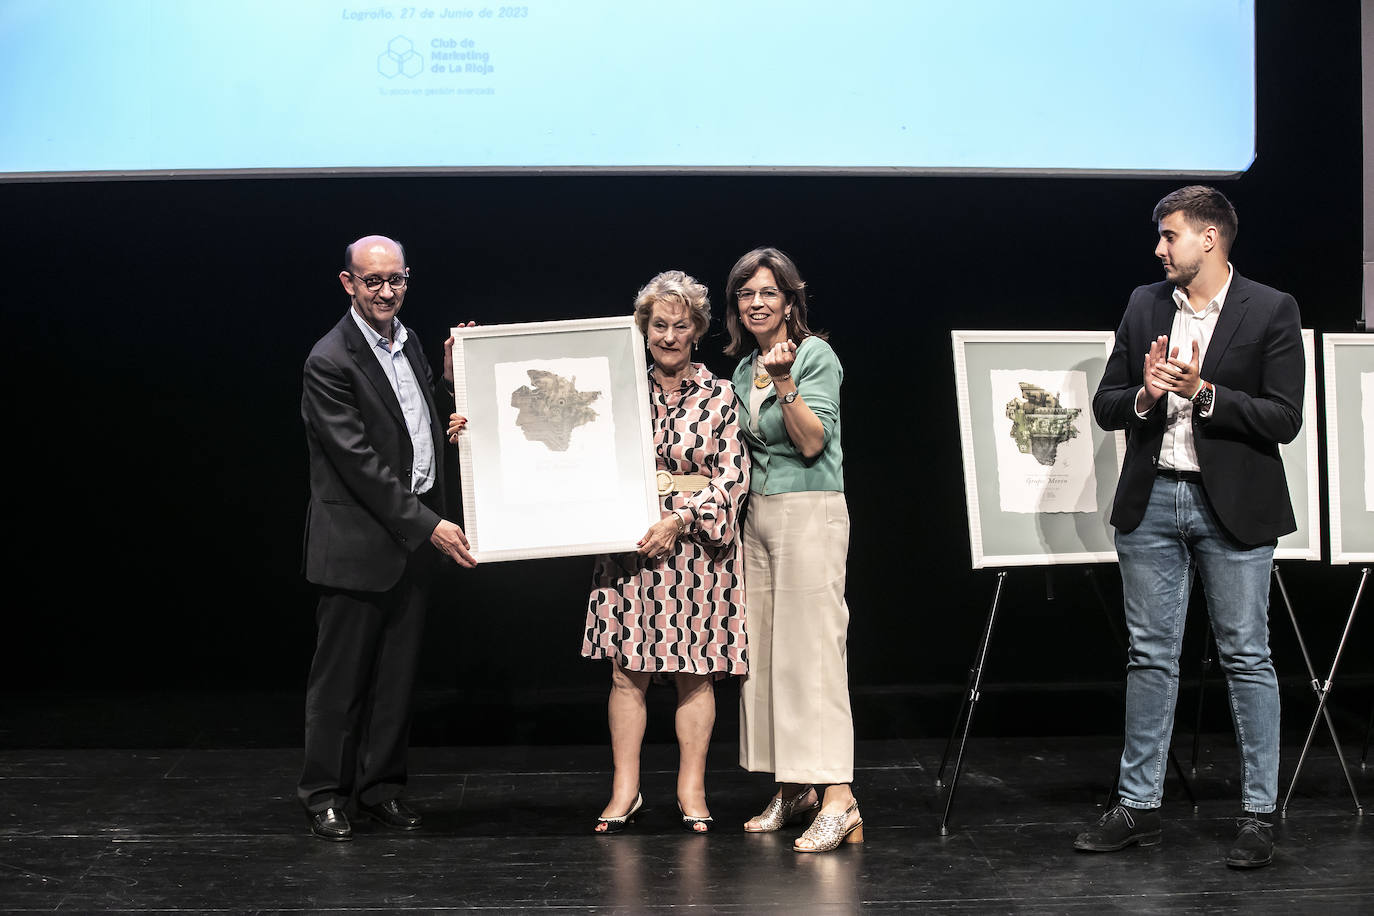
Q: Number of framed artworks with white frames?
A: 4